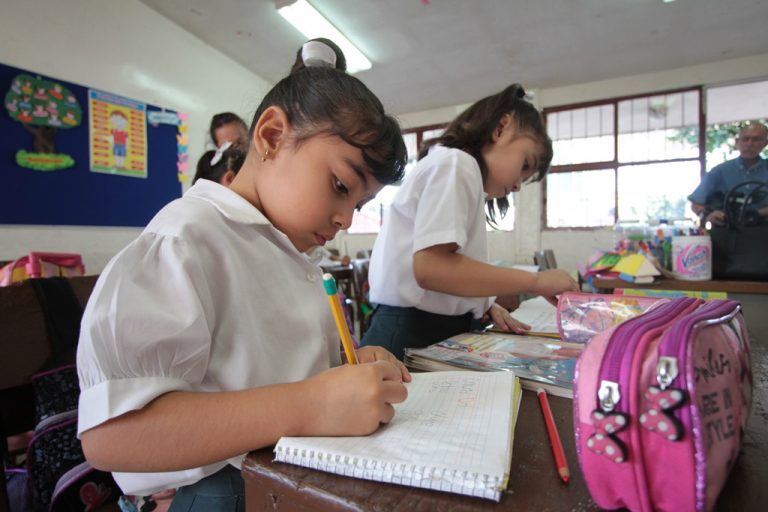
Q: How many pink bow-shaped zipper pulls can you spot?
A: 2